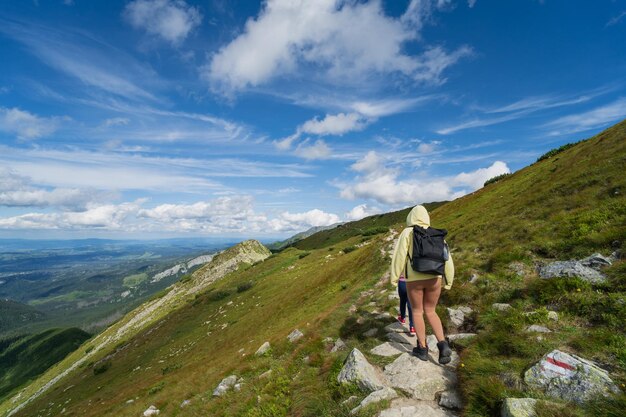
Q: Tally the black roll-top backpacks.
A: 1